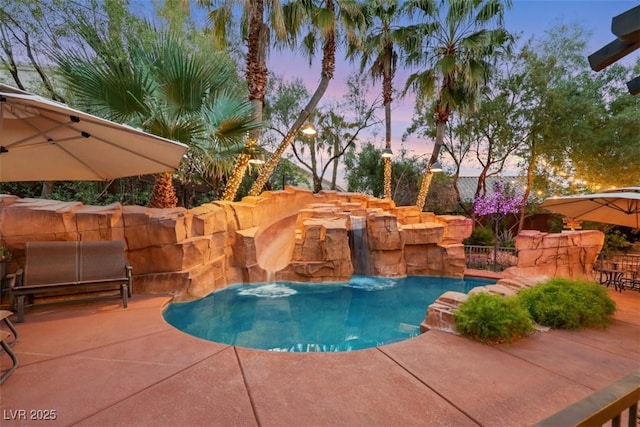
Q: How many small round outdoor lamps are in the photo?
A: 4